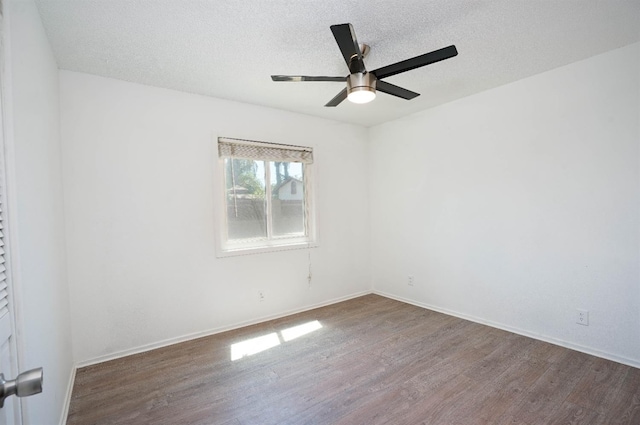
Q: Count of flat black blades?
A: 5